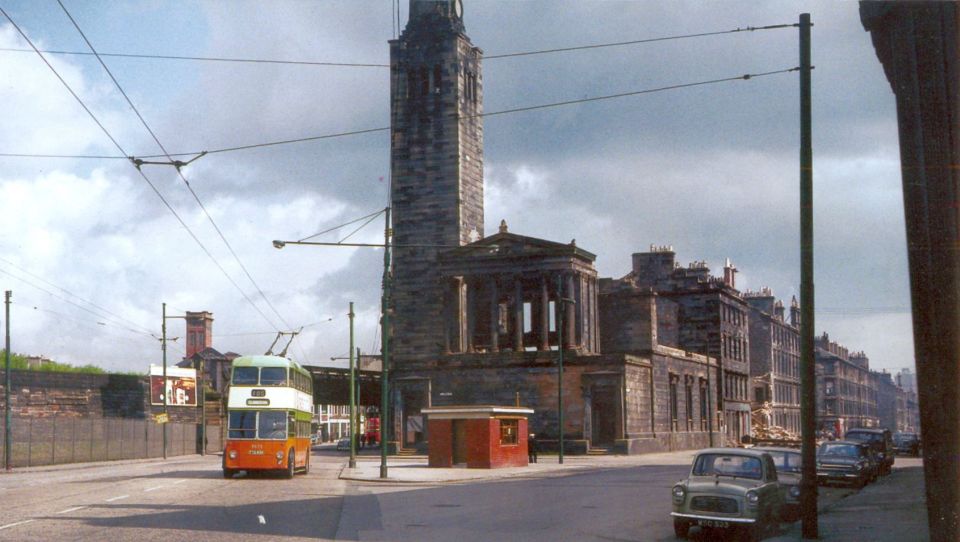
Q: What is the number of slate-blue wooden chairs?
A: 0